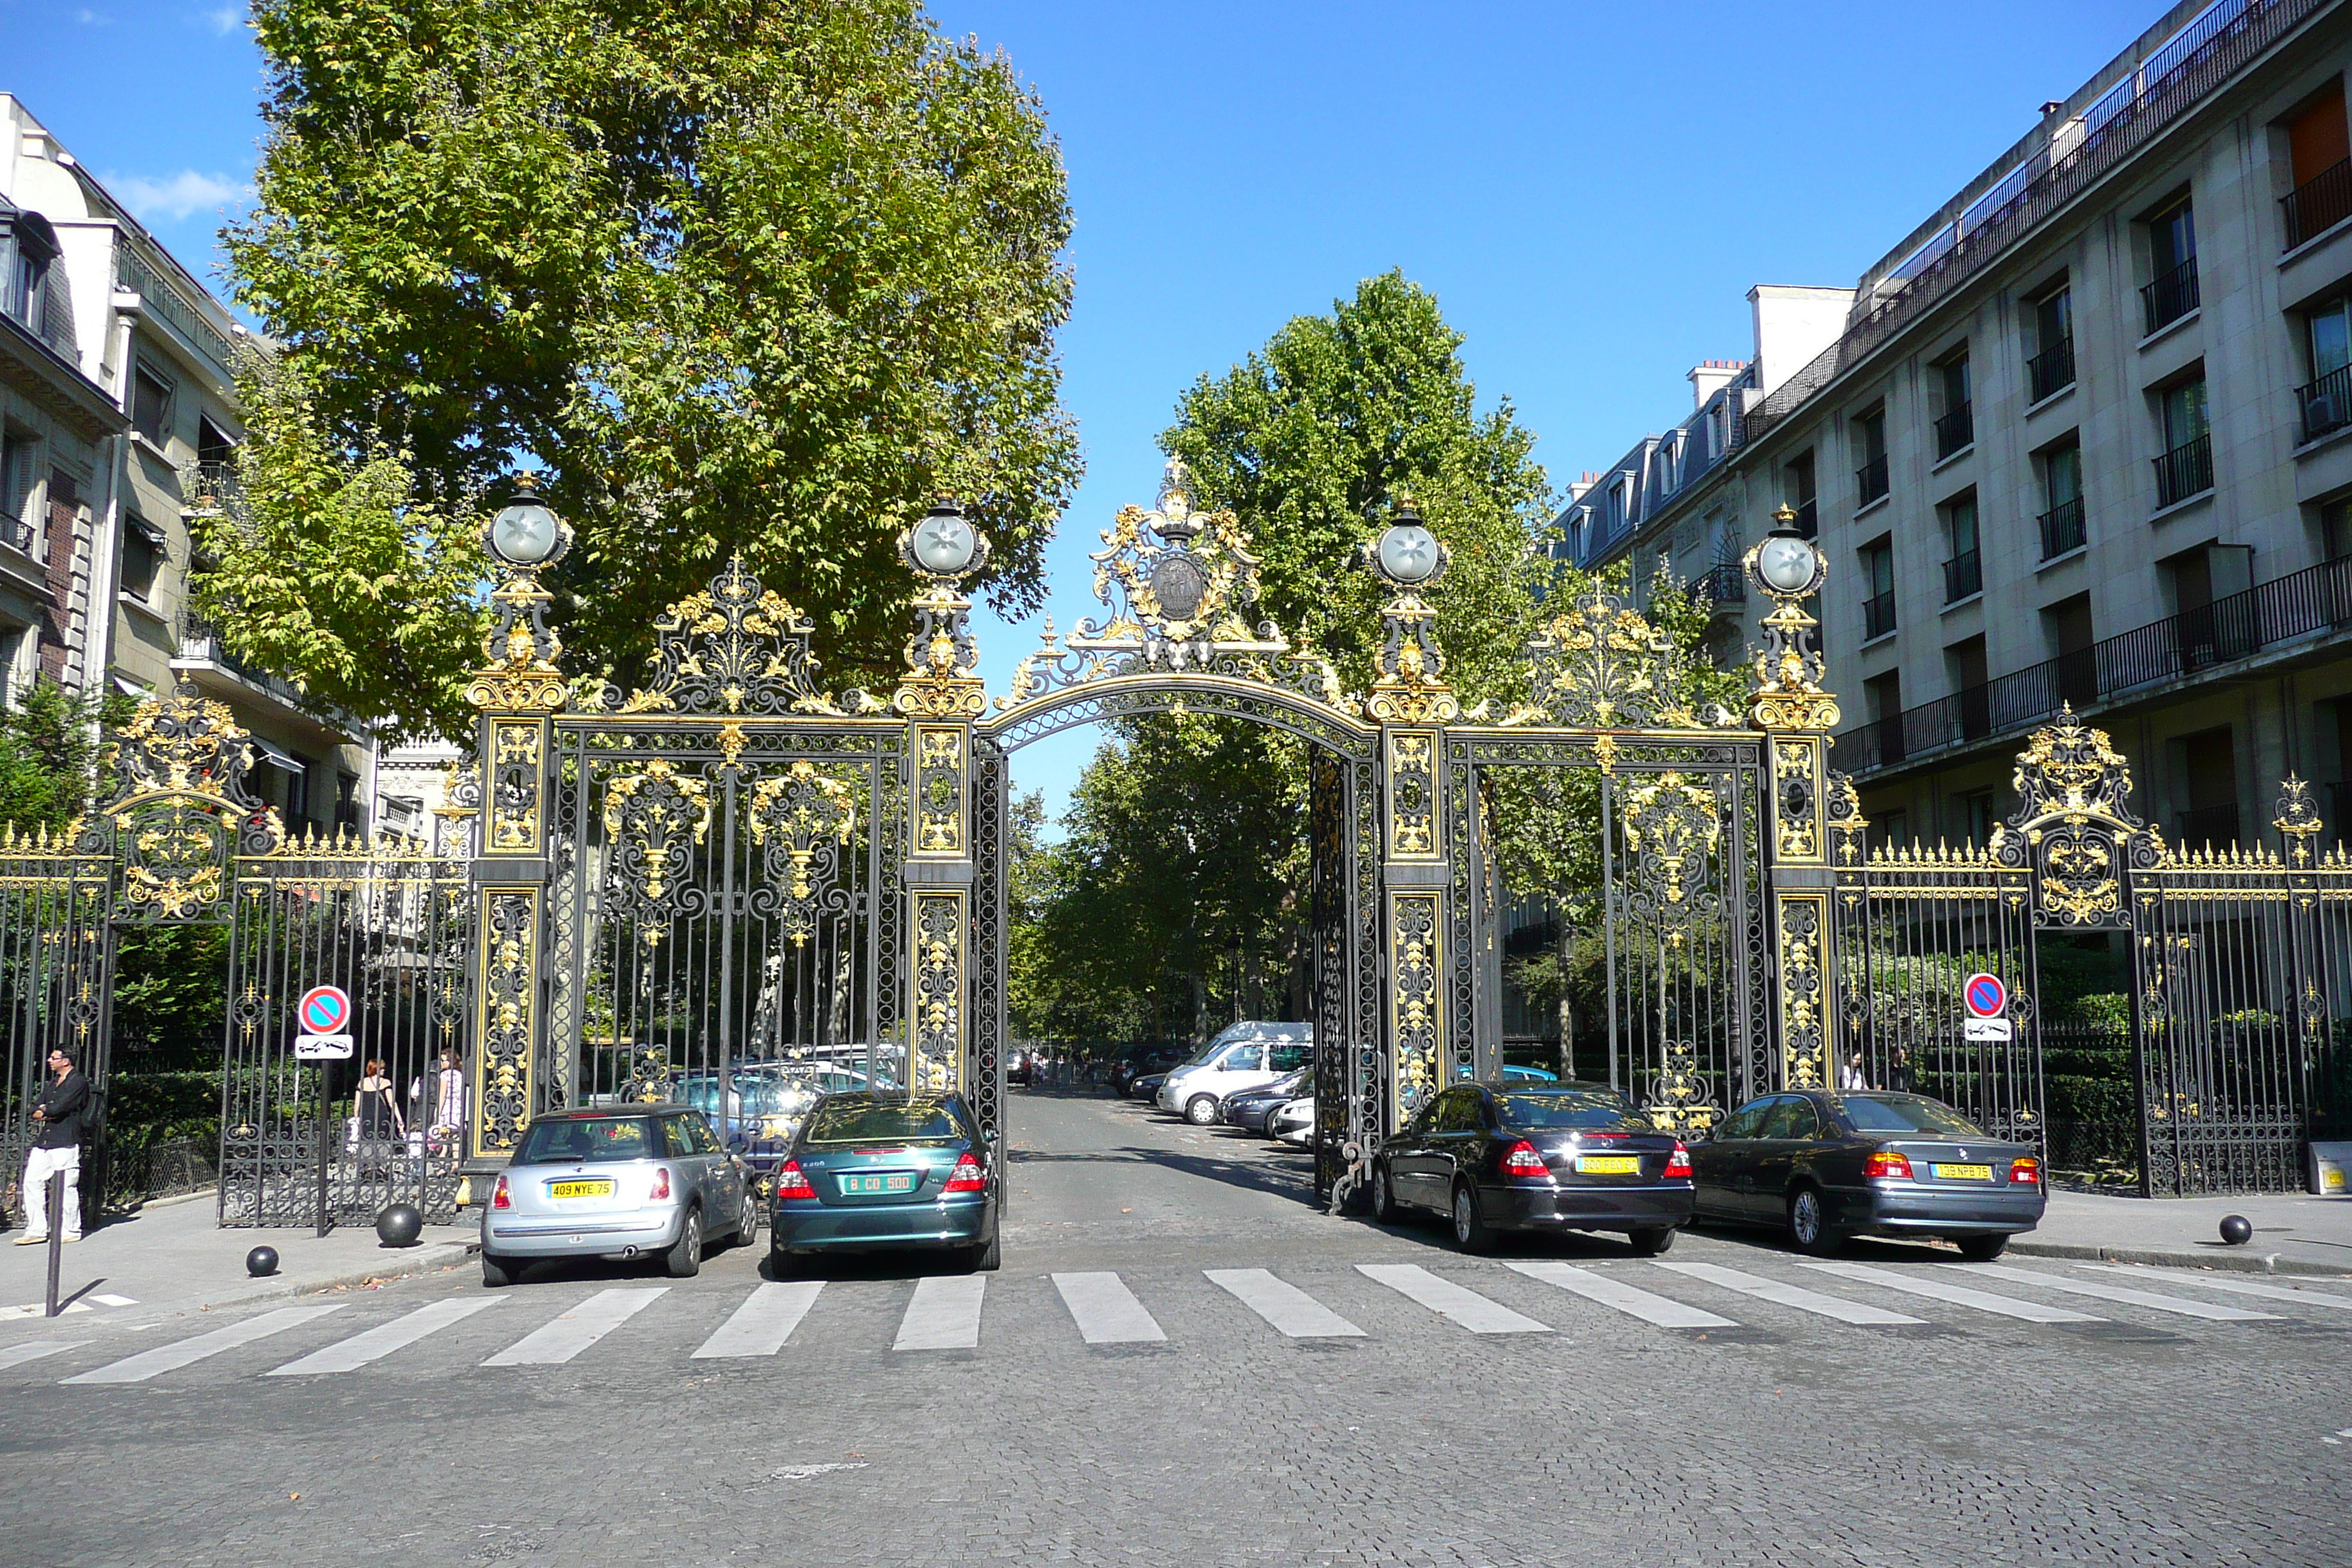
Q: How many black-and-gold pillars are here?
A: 4